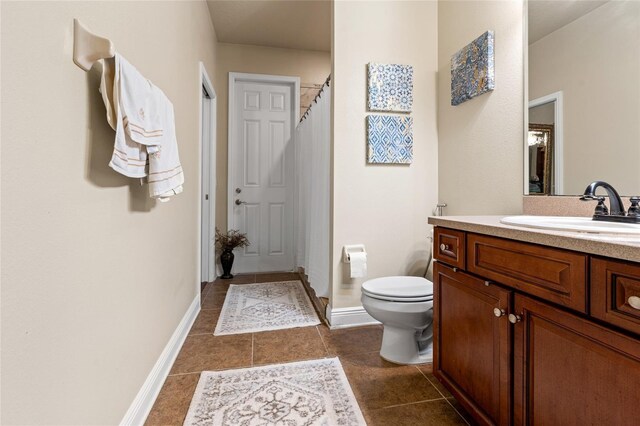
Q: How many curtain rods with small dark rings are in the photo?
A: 1